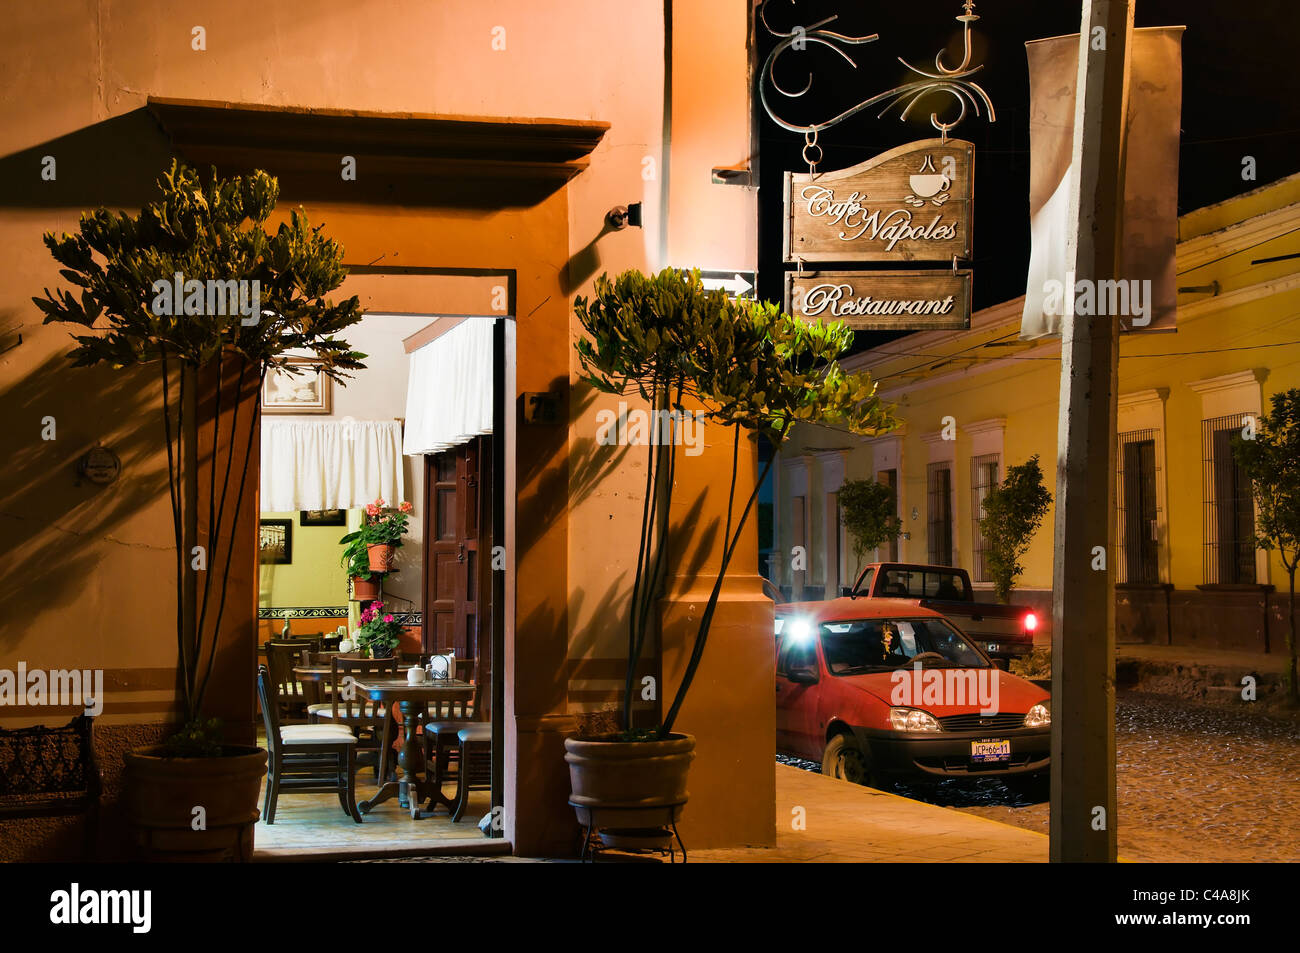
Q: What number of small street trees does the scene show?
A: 3